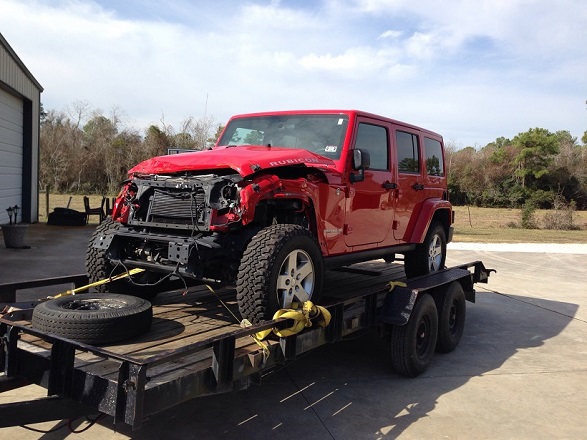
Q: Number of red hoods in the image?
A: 1